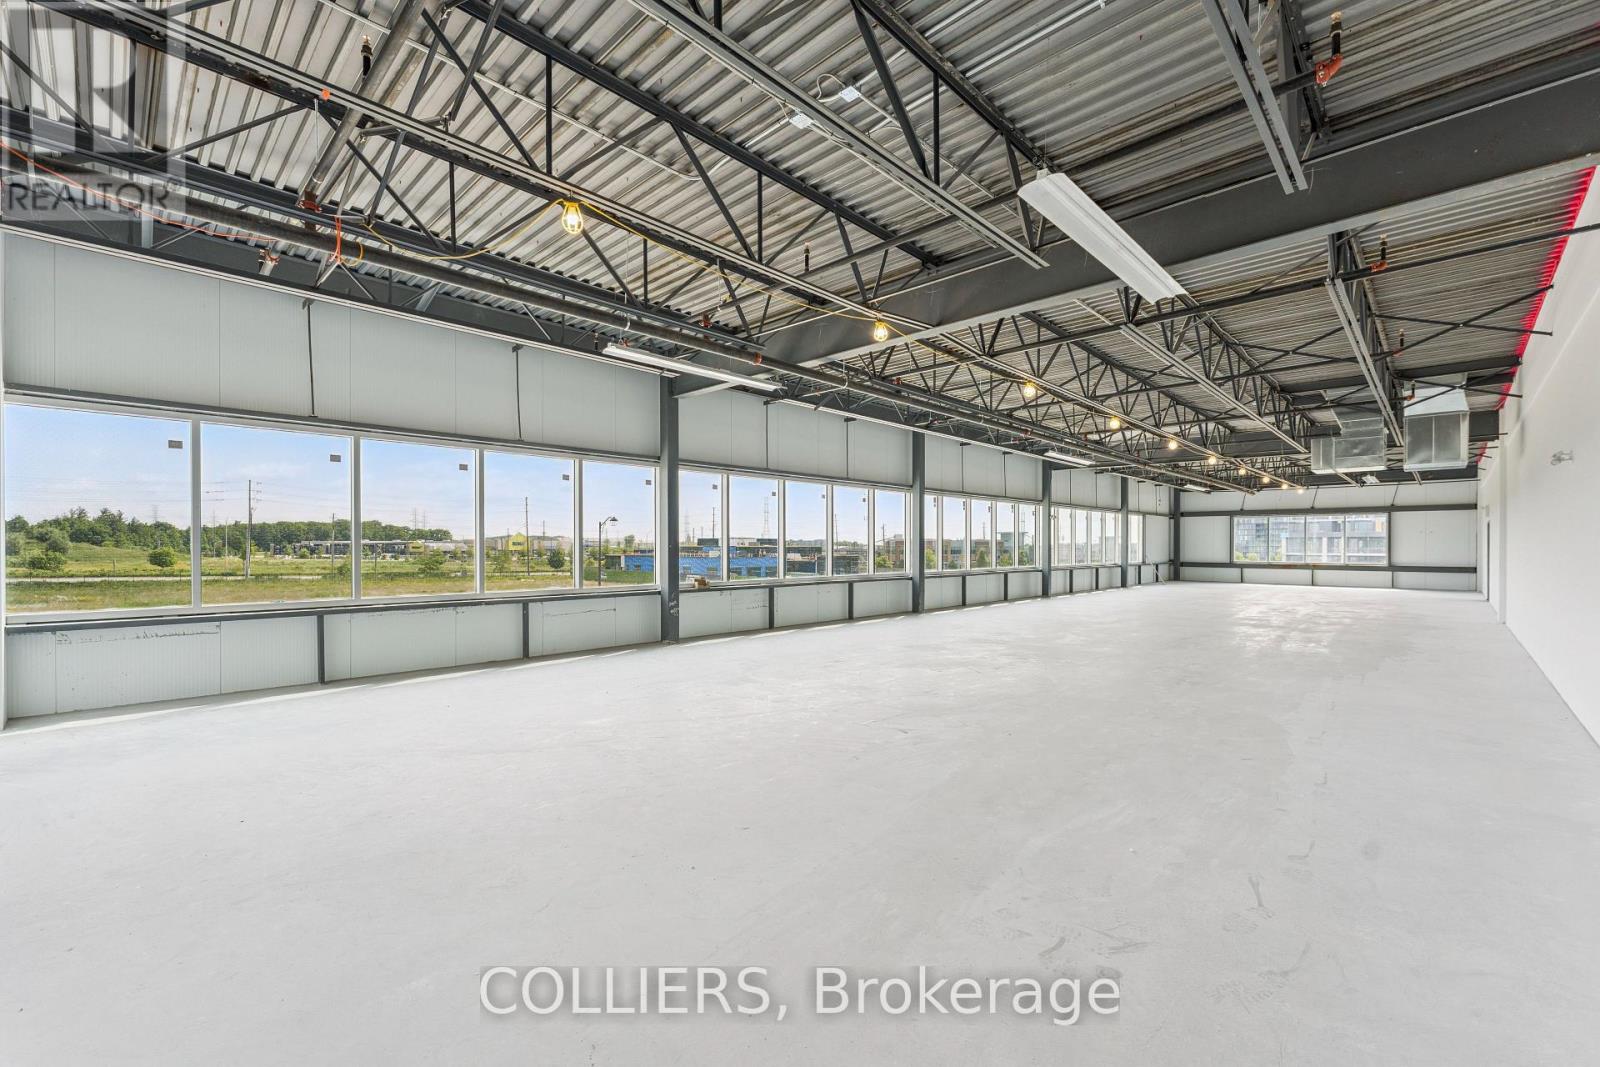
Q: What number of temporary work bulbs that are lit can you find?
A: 10